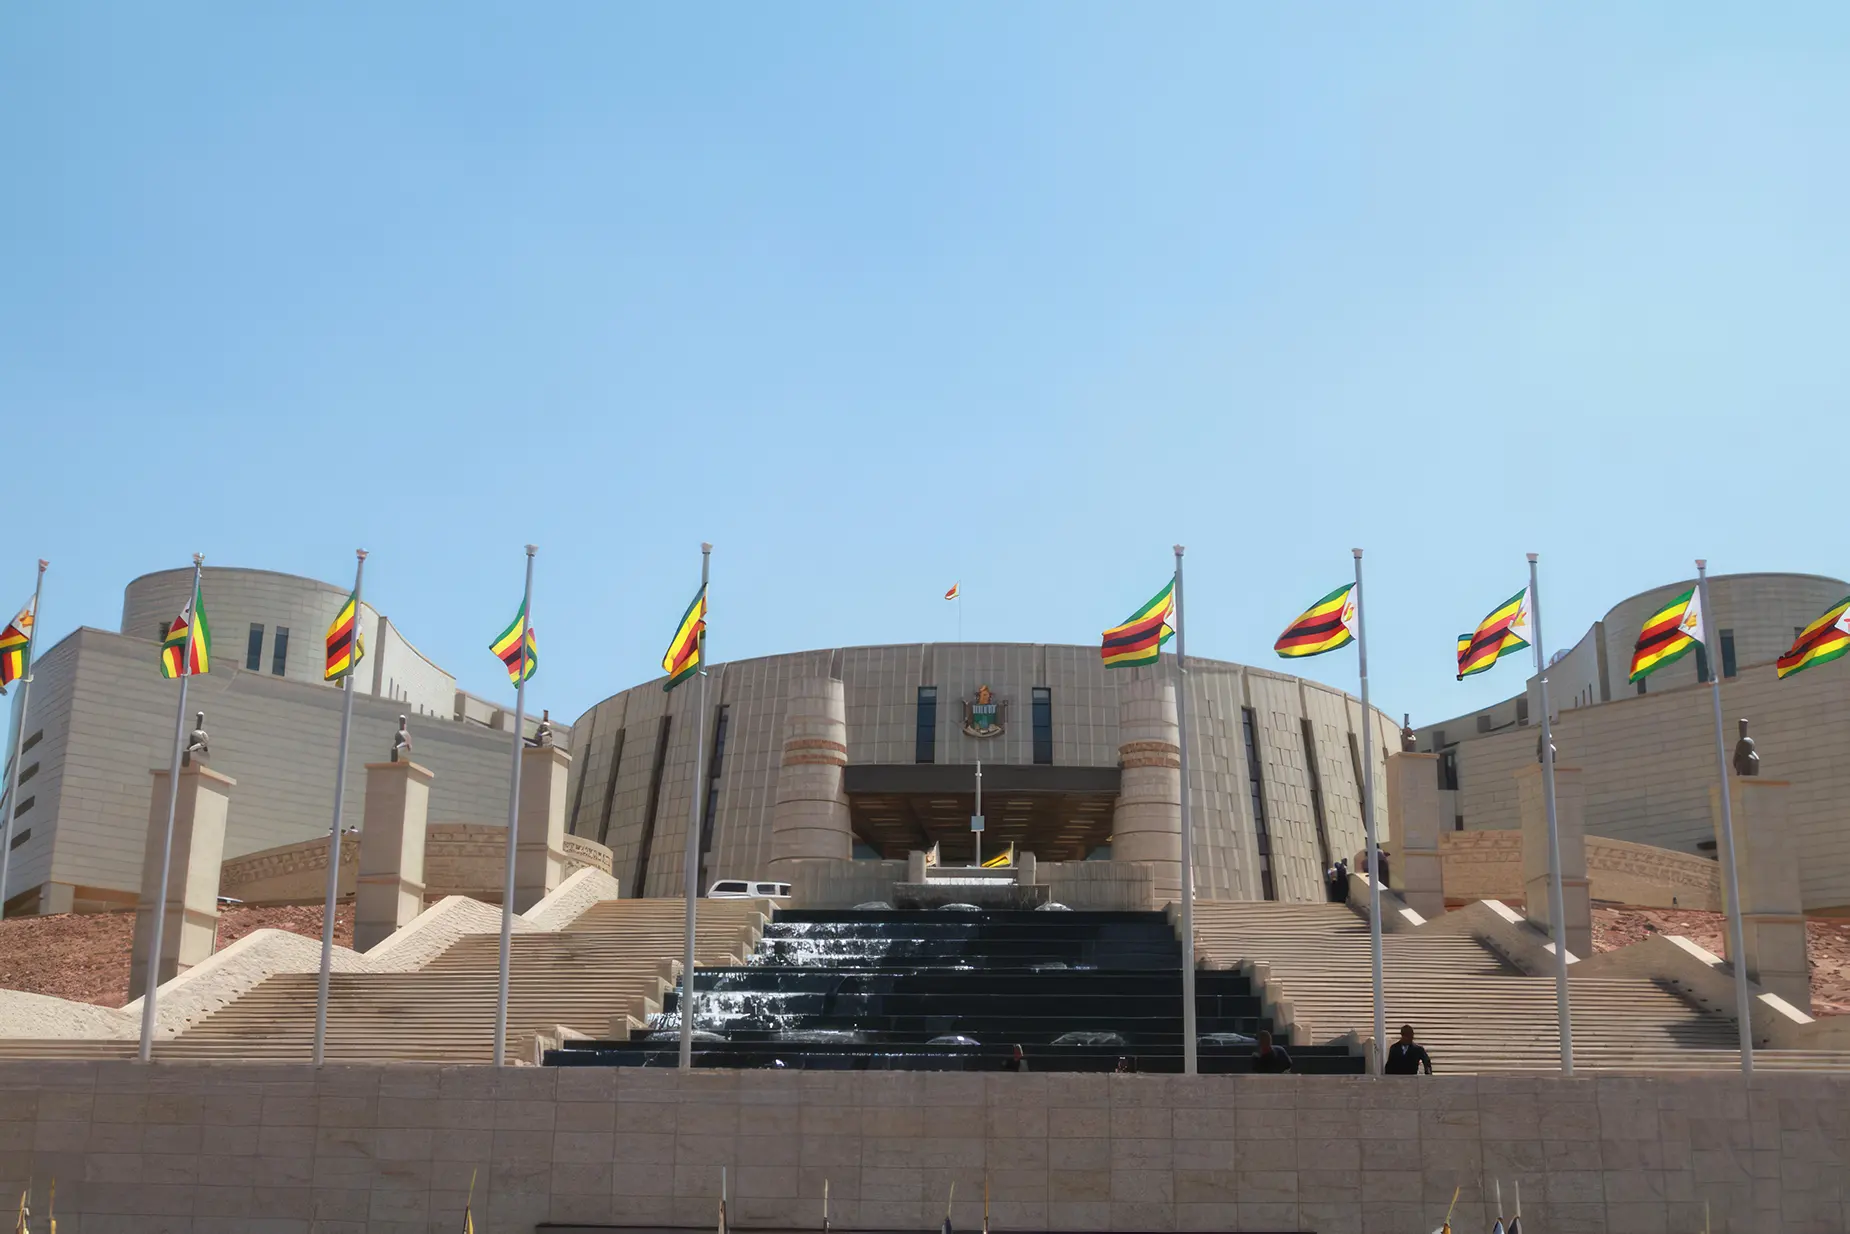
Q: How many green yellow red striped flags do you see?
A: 10